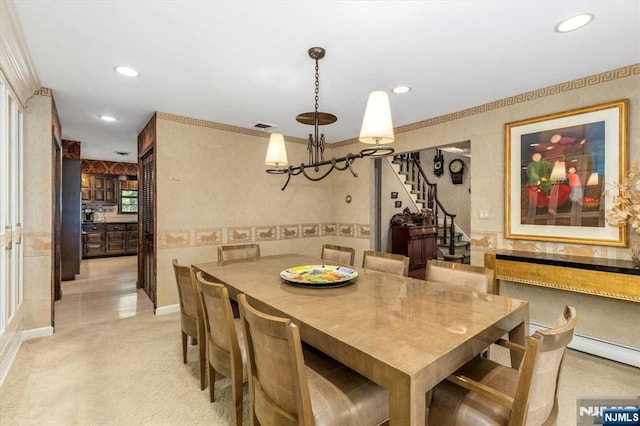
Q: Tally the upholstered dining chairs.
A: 8